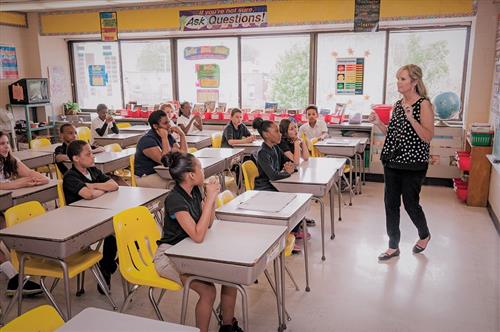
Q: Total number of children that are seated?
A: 12